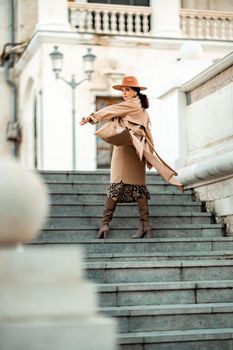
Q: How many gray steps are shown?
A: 12